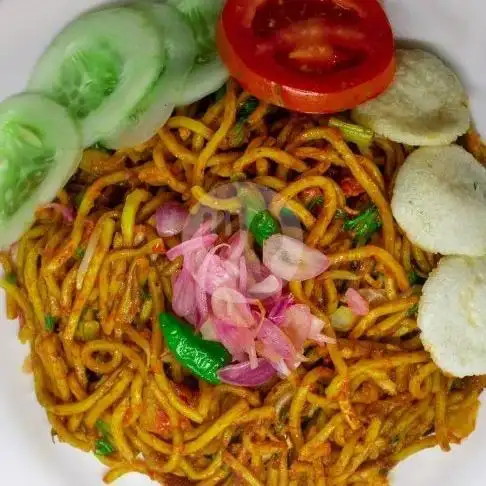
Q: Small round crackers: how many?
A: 3